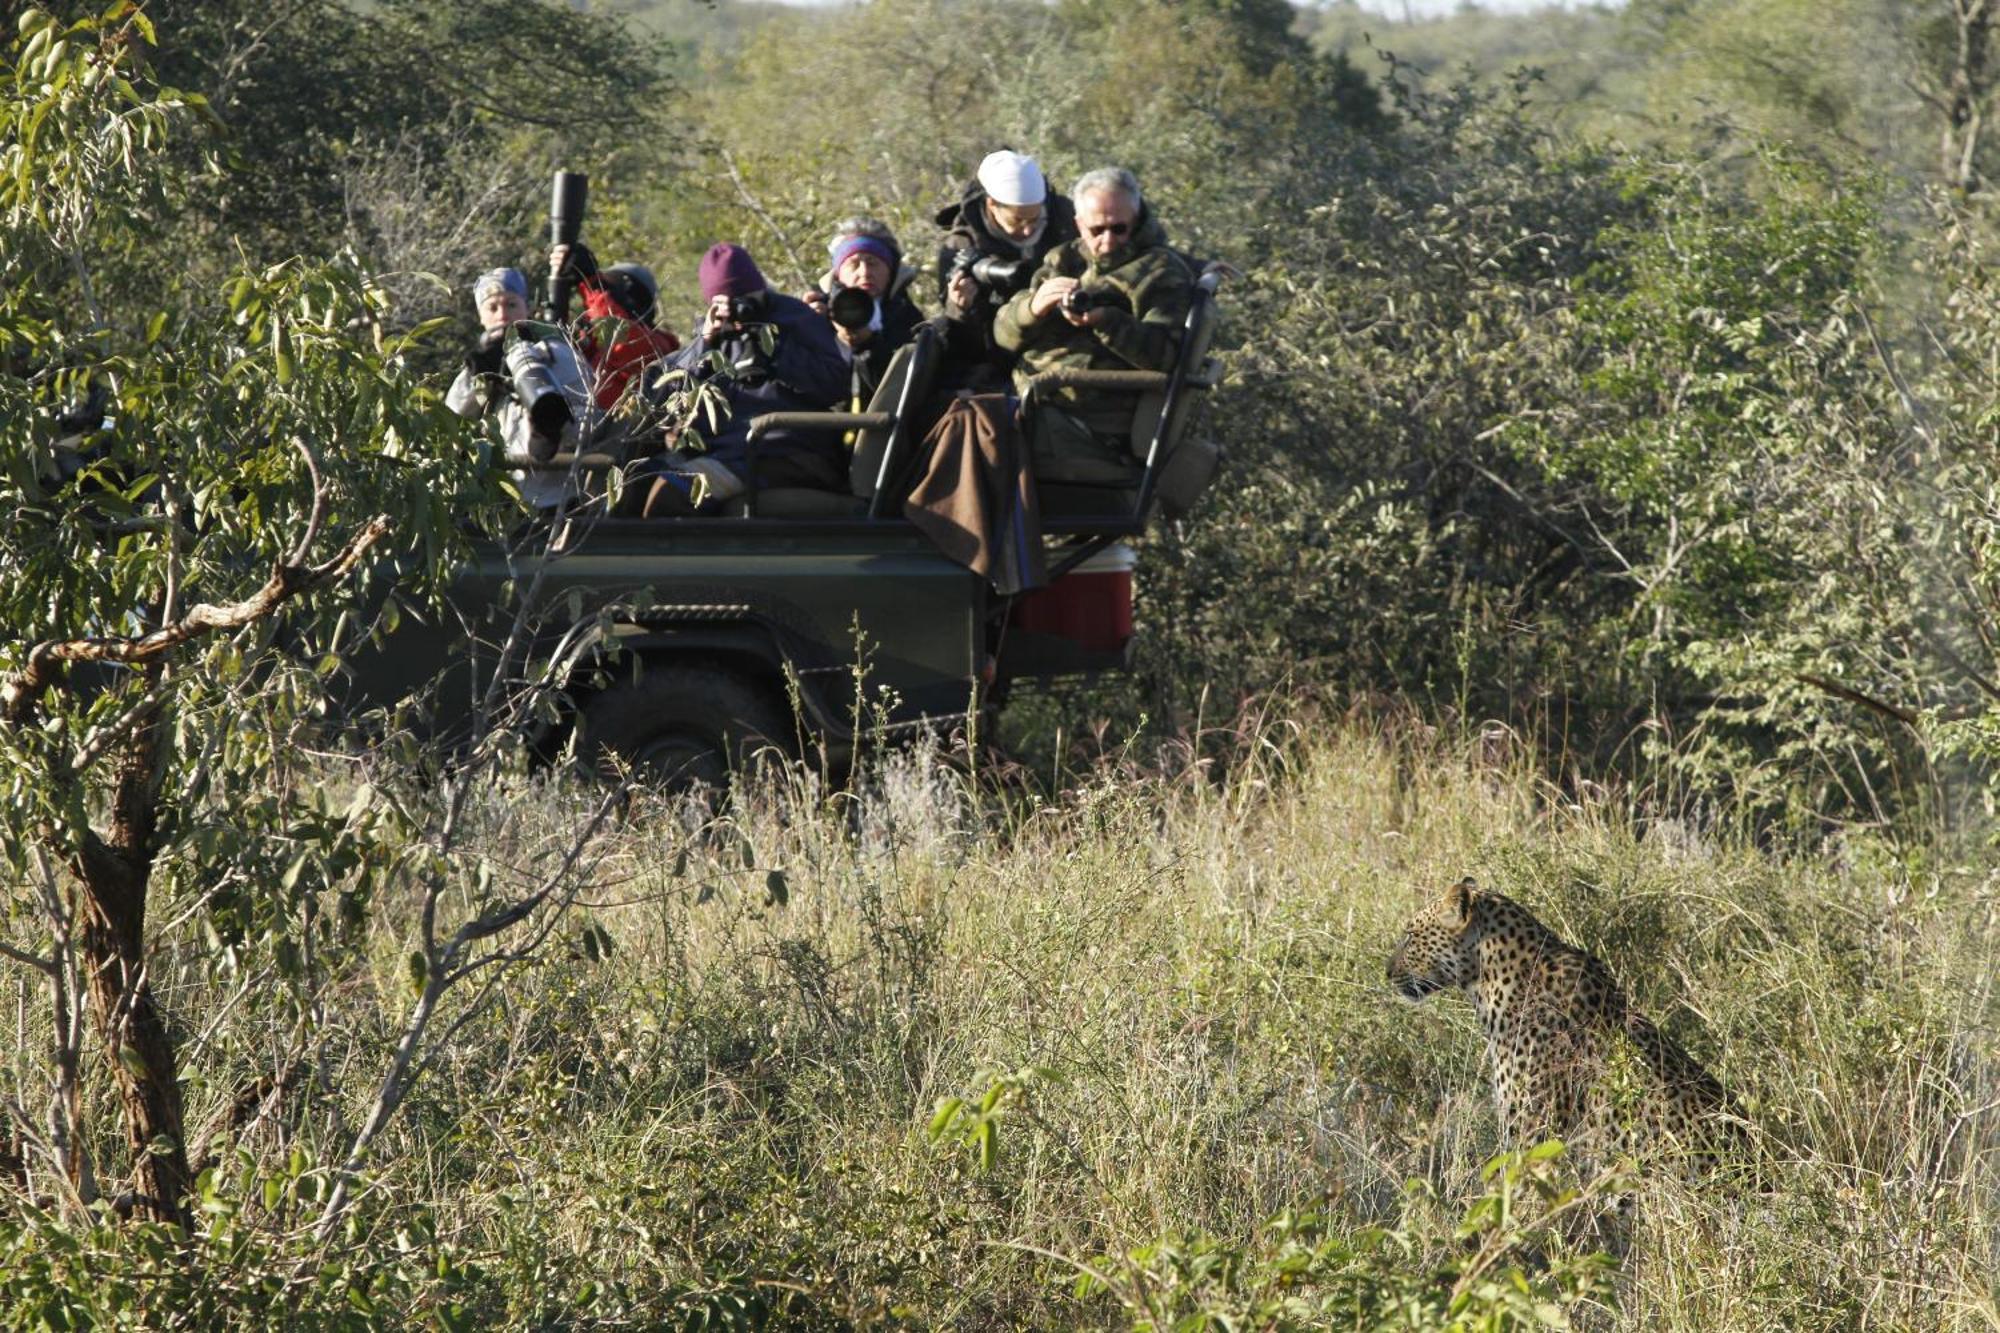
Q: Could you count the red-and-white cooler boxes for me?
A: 1